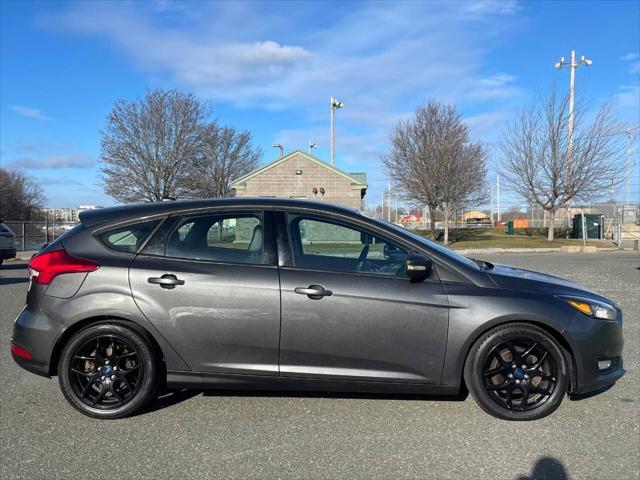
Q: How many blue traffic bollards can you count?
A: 0